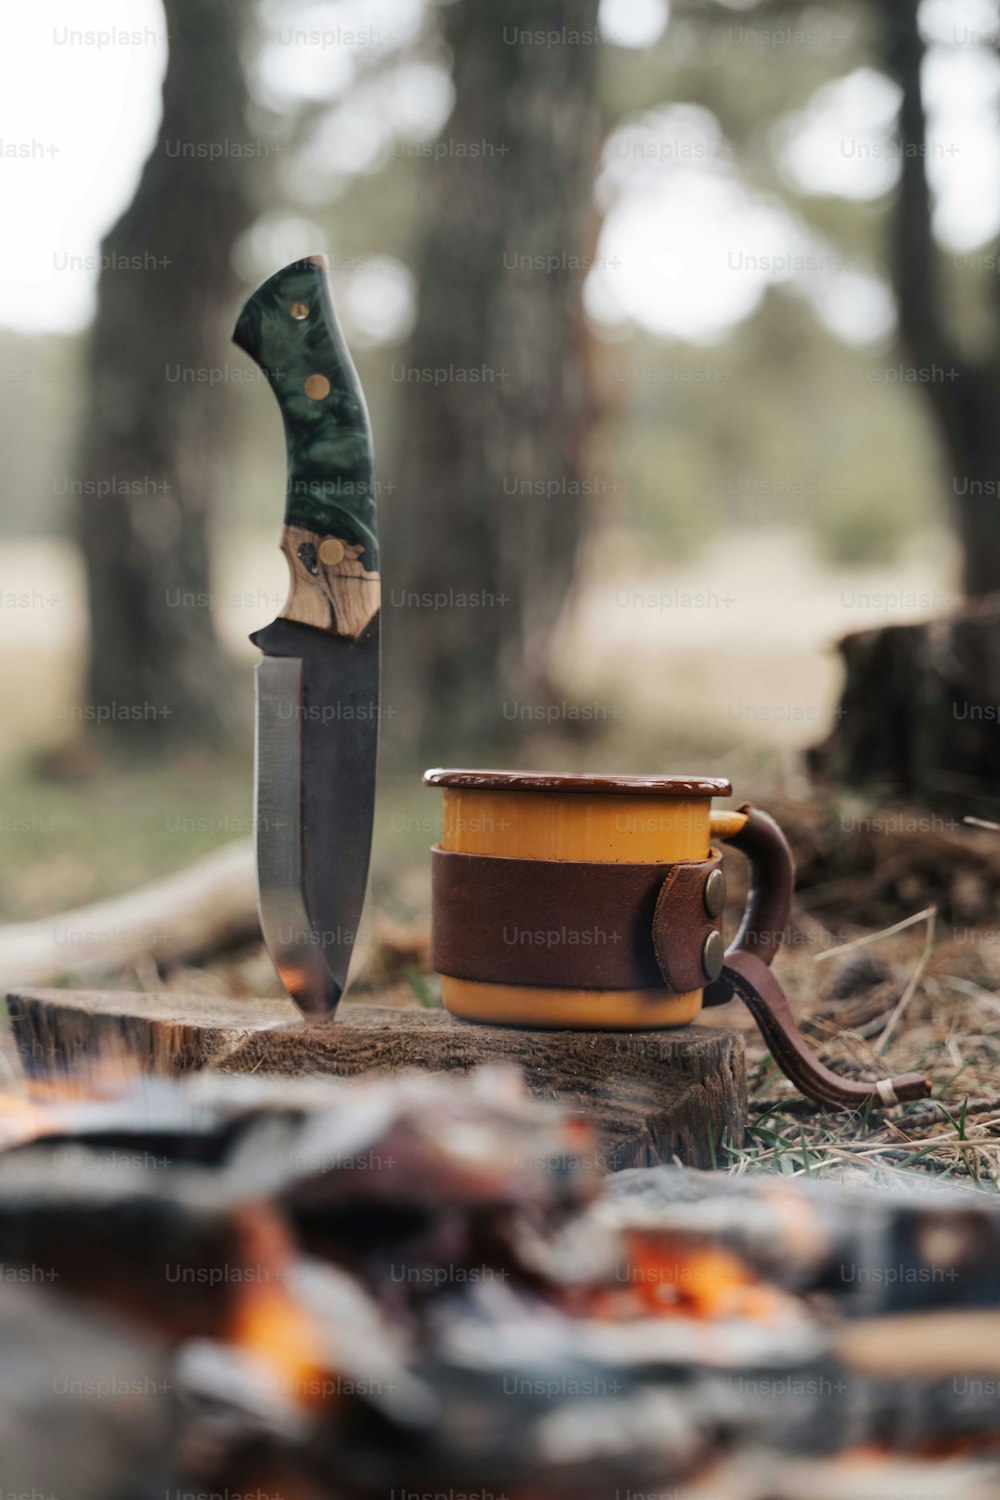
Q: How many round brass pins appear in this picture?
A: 3